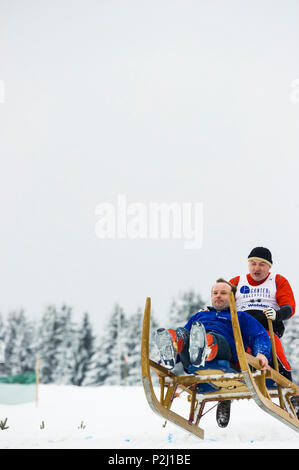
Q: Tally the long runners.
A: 2